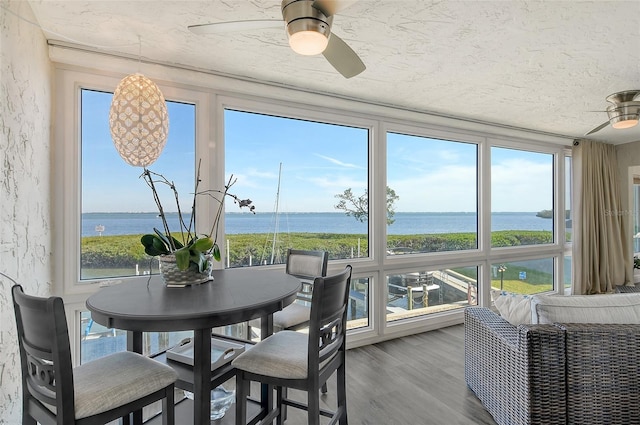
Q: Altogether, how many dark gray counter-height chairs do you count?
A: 3